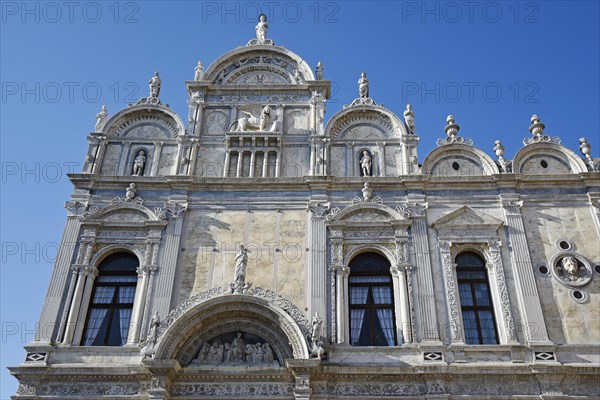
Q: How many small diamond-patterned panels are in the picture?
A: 3